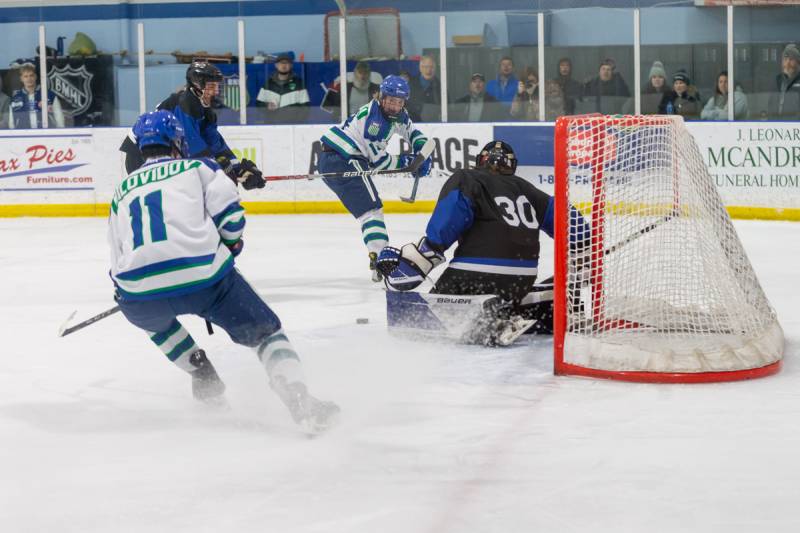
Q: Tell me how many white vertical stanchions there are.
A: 8